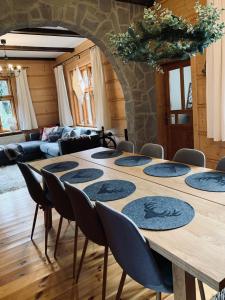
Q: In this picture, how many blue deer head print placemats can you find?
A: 8